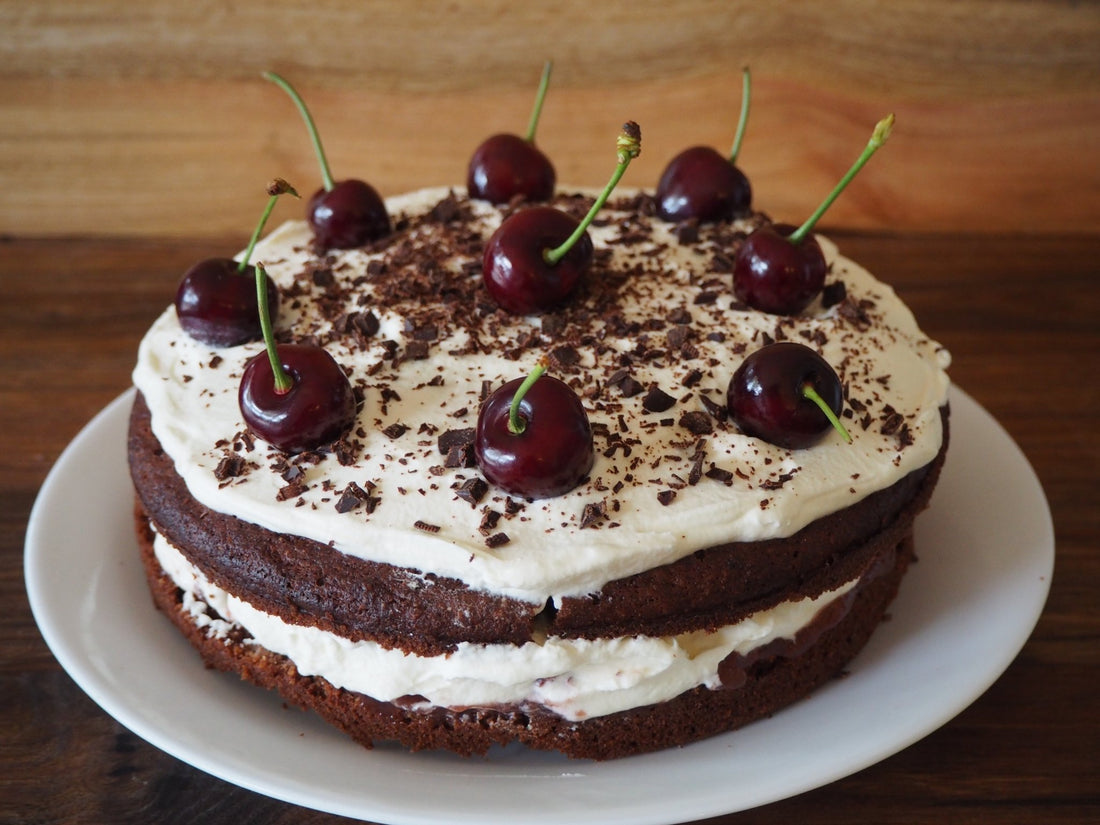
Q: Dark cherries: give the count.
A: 9